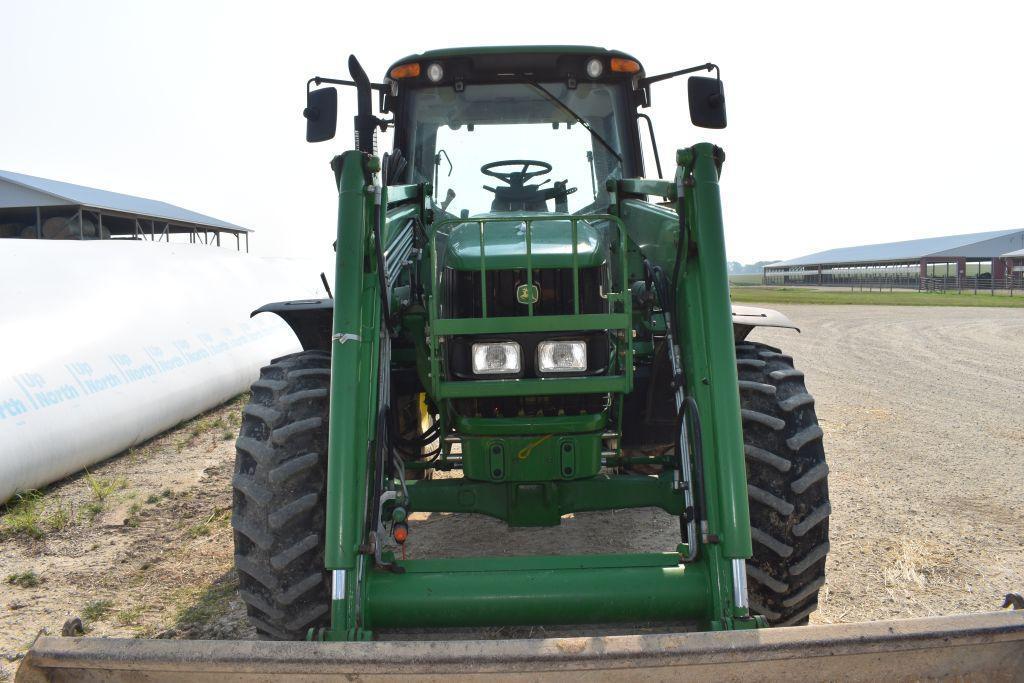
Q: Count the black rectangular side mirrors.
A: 2